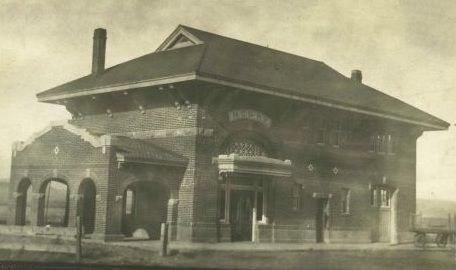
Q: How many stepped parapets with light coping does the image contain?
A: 1